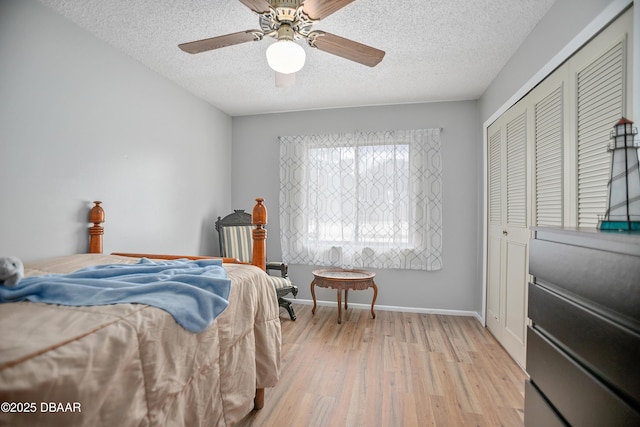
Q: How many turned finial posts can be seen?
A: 2